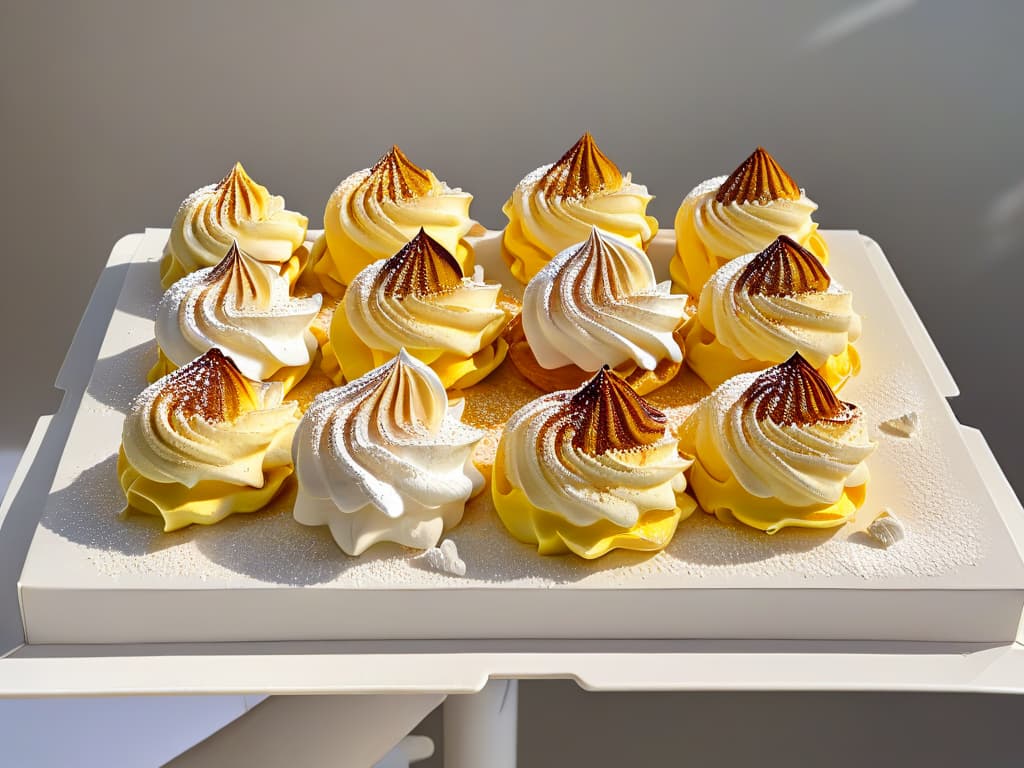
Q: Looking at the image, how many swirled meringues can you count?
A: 12